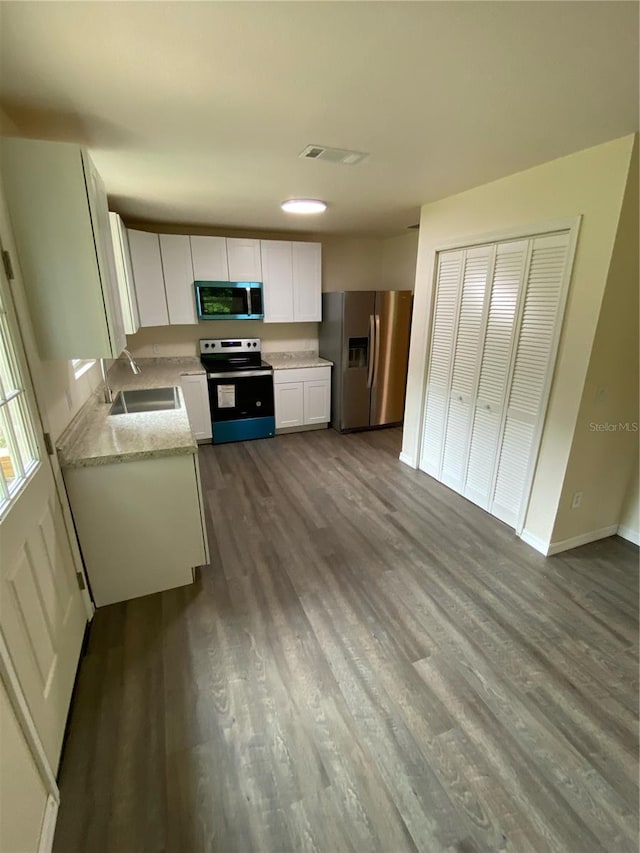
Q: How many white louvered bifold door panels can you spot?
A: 4